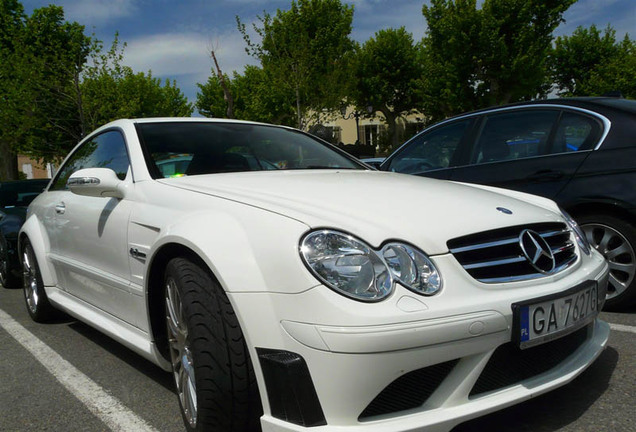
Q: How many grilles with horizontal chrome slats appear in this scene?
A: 1